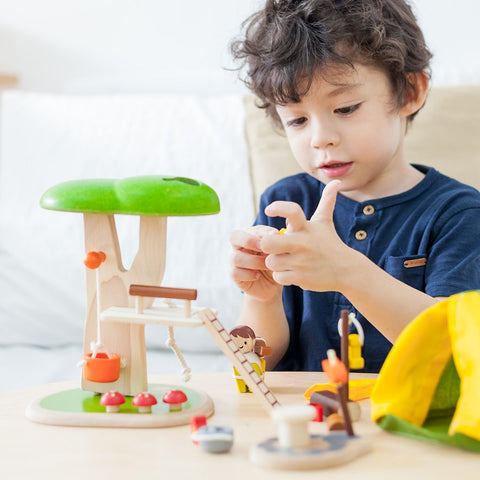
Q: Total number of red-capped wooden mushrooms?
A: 3